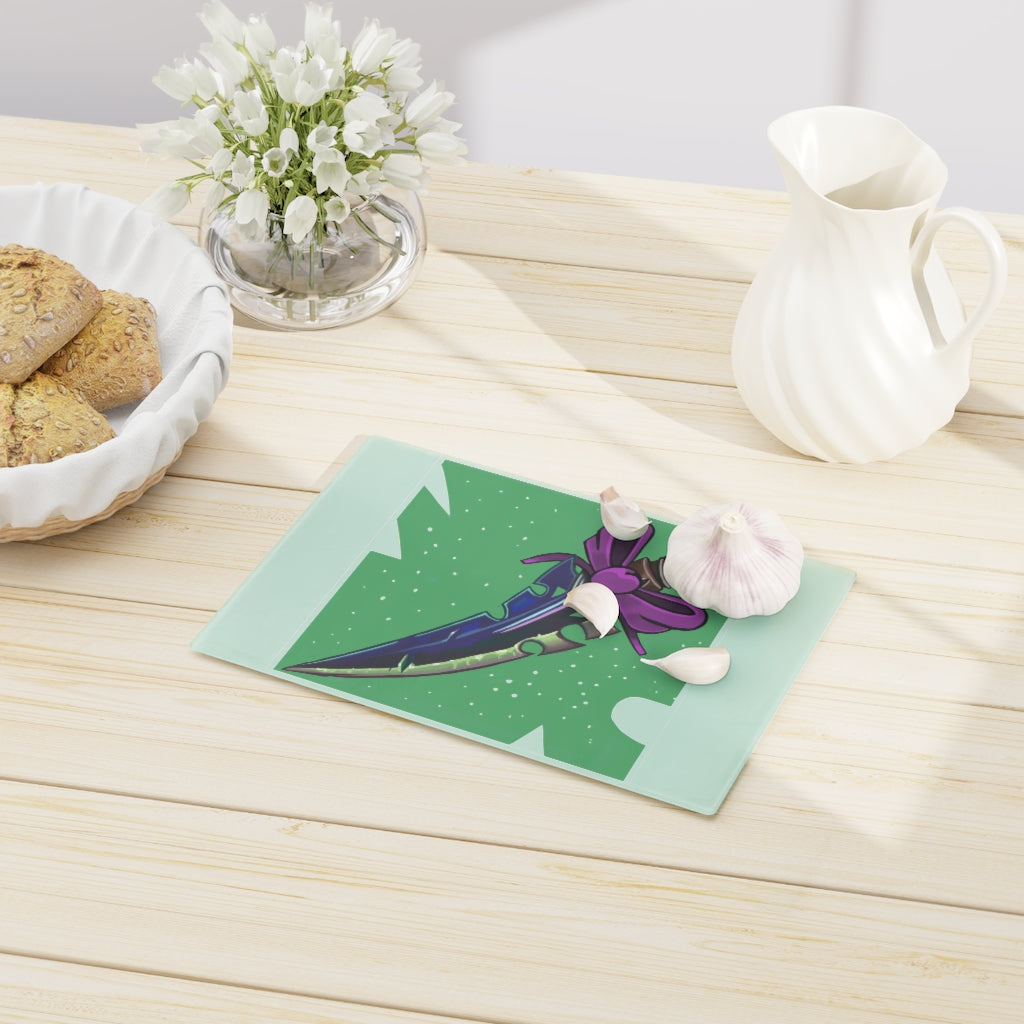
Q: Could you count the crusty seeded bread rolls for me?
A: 3